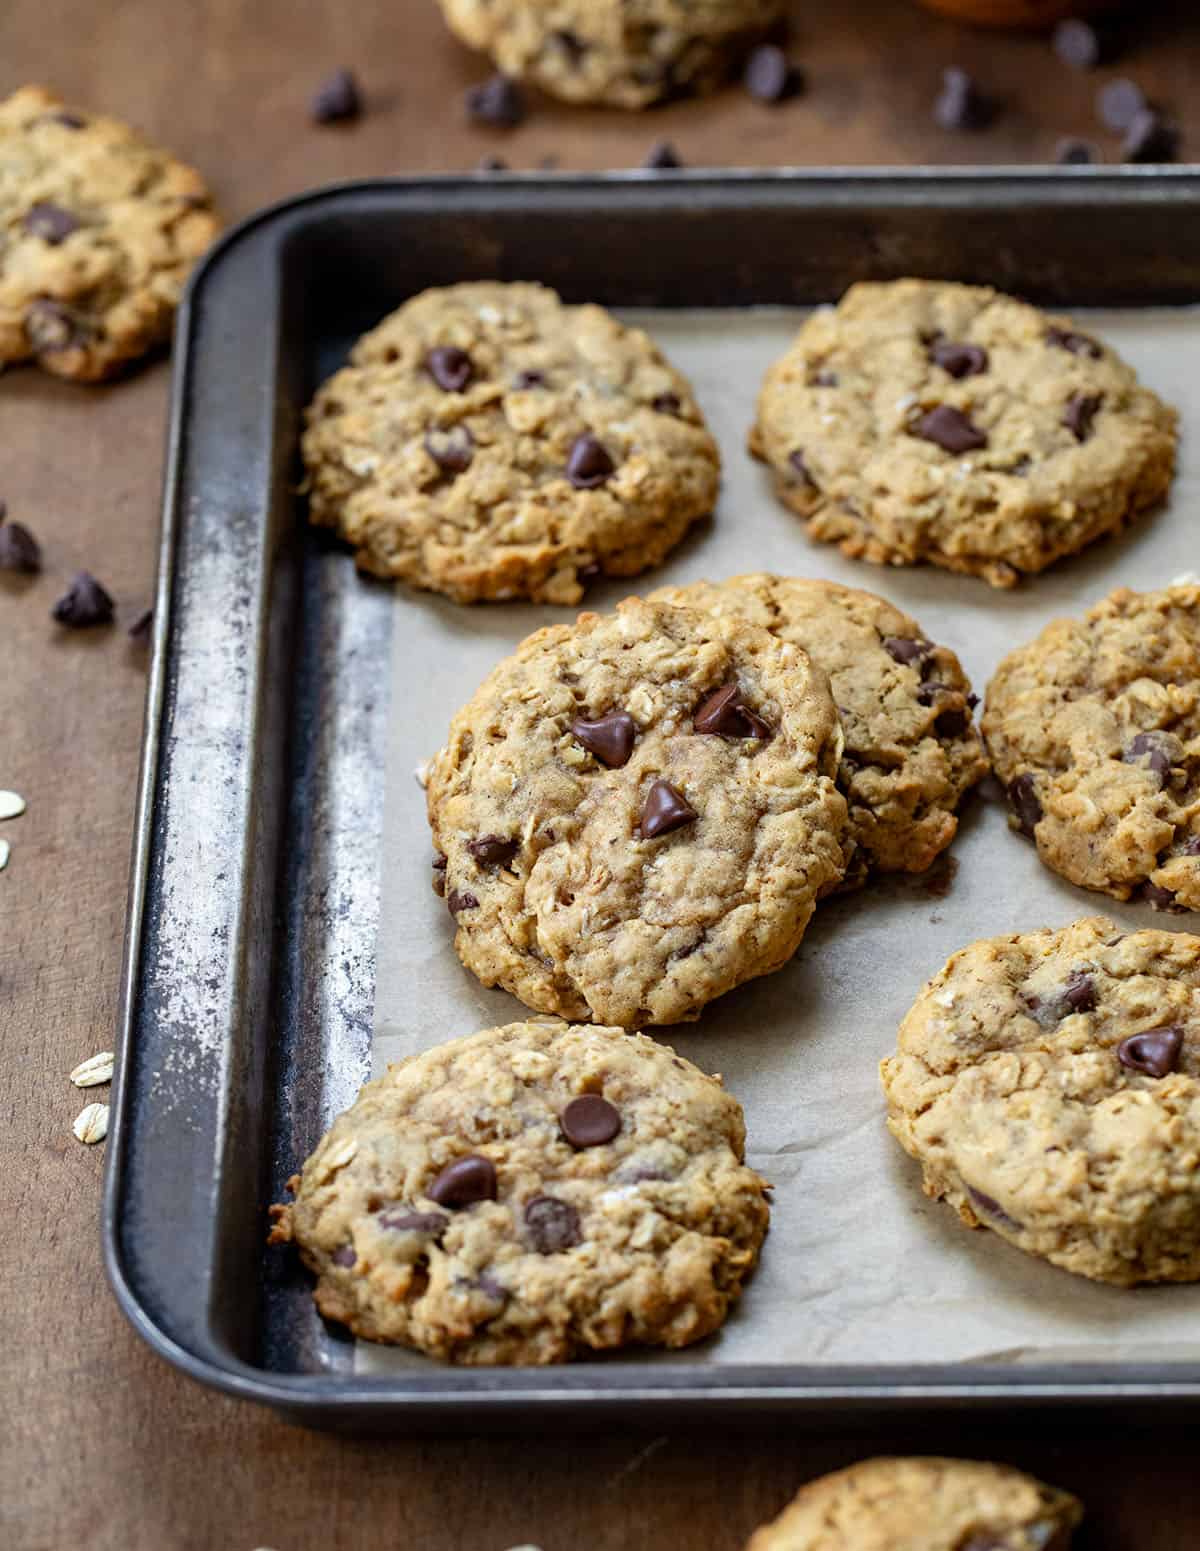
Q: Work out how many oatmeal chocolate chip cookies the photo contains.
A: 10